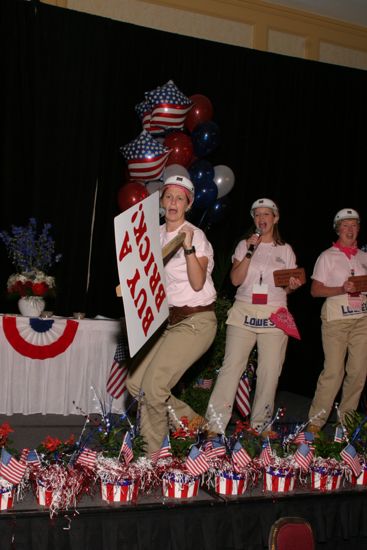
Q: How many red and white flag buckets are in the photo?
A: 8